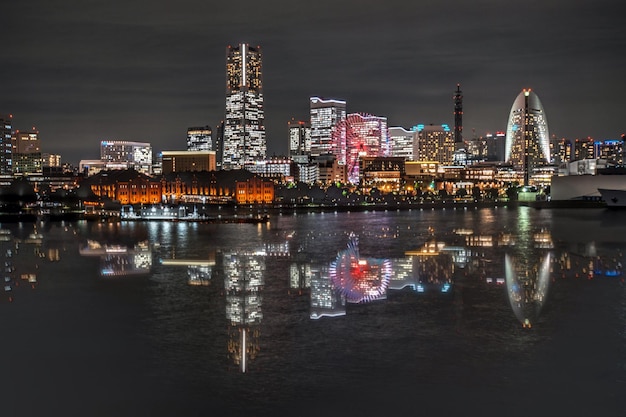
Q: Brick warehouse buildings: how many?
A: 2